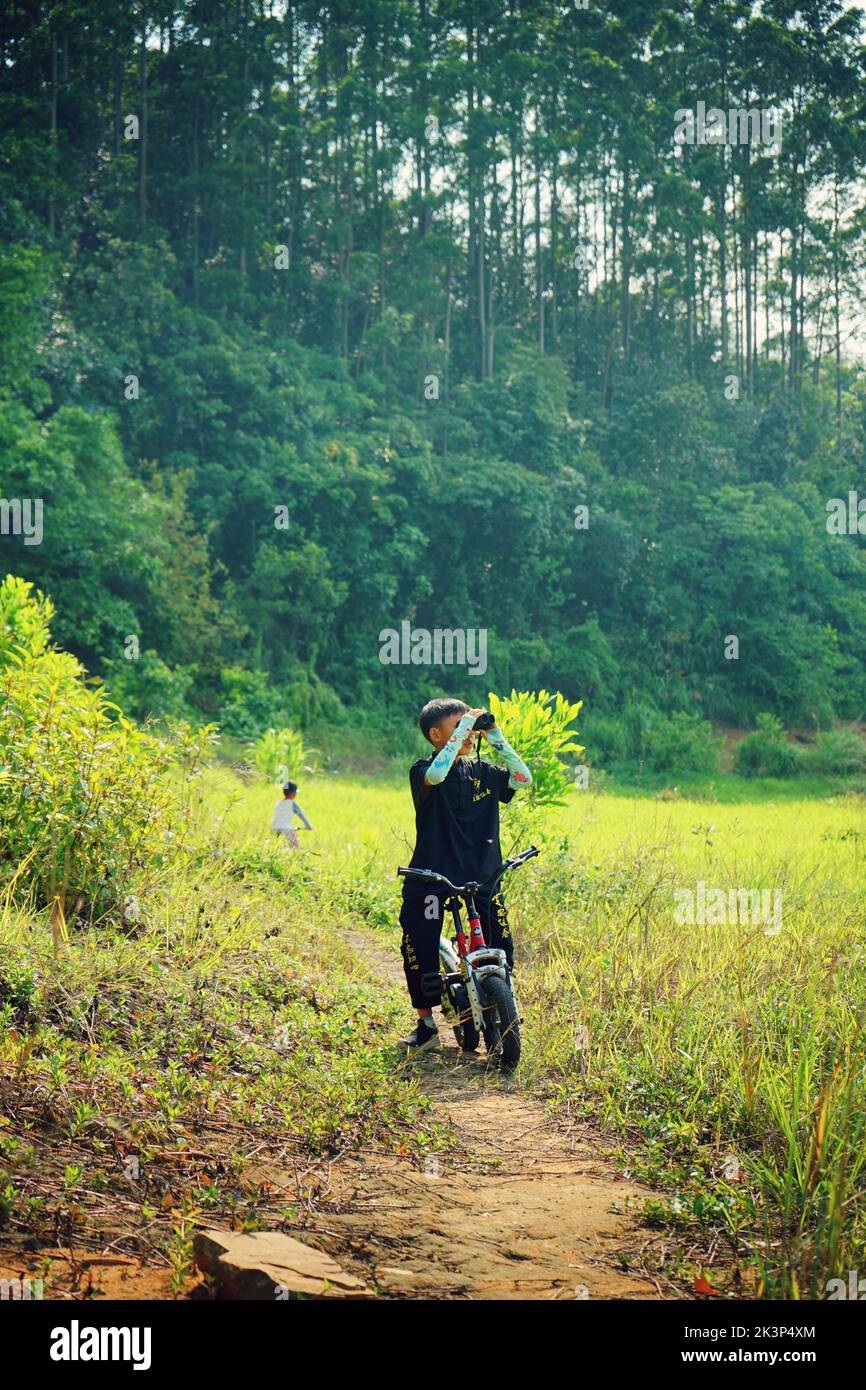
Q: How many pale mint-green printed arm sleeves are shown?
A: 2